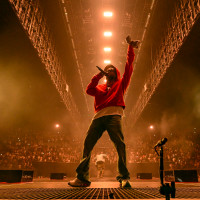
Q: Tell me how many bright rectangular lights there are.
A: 4